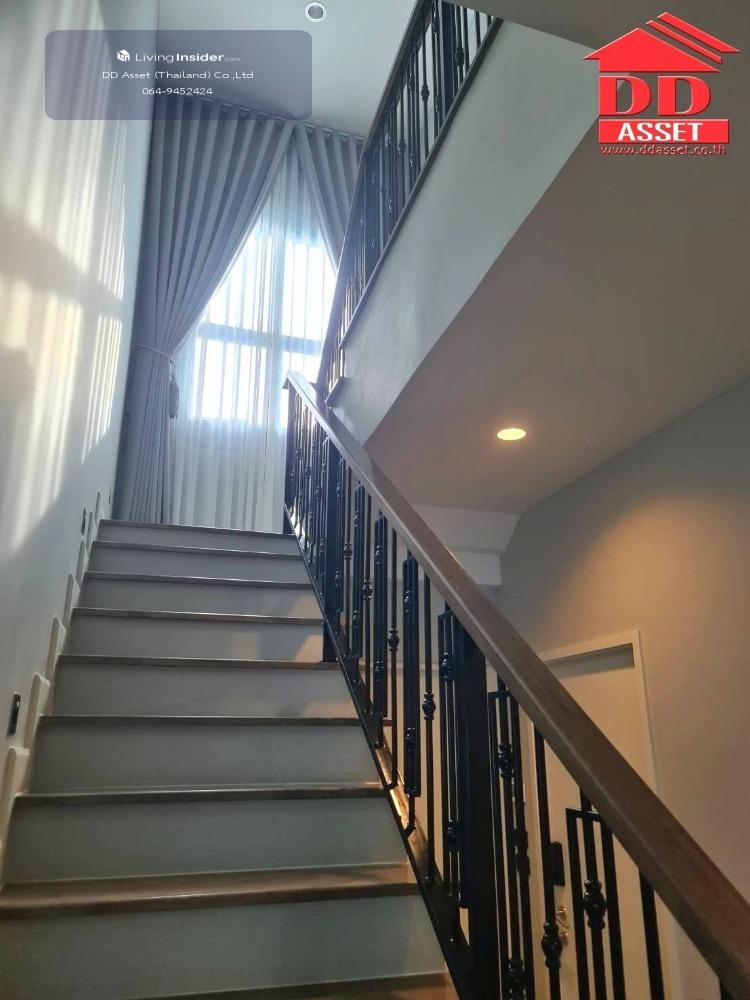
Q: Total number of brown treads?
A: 9